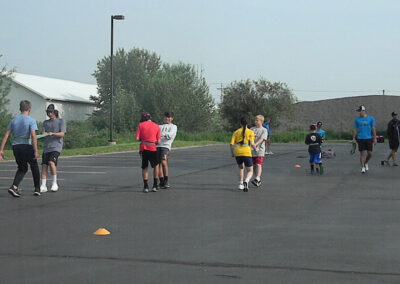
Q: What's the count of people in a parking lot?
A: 11